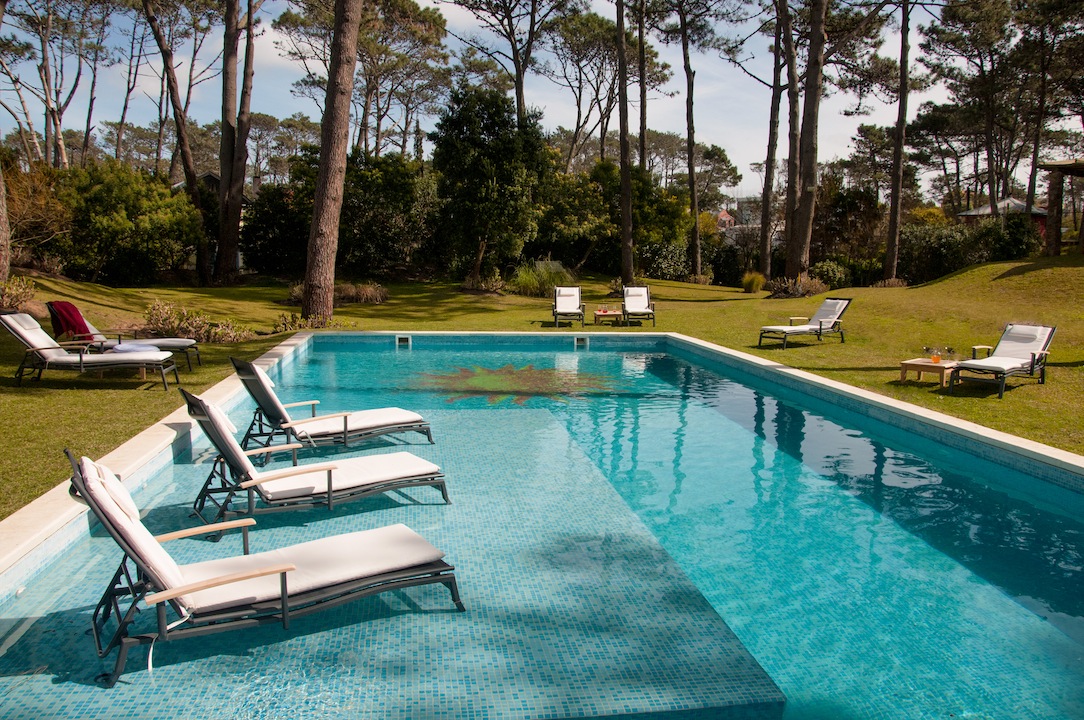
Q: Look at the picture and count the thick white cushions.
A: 9